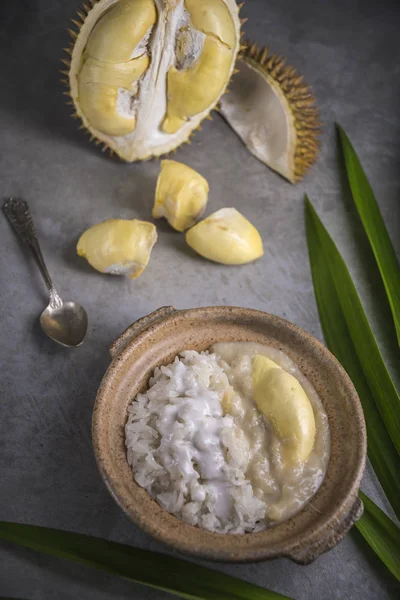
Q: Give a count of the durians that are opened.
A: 1